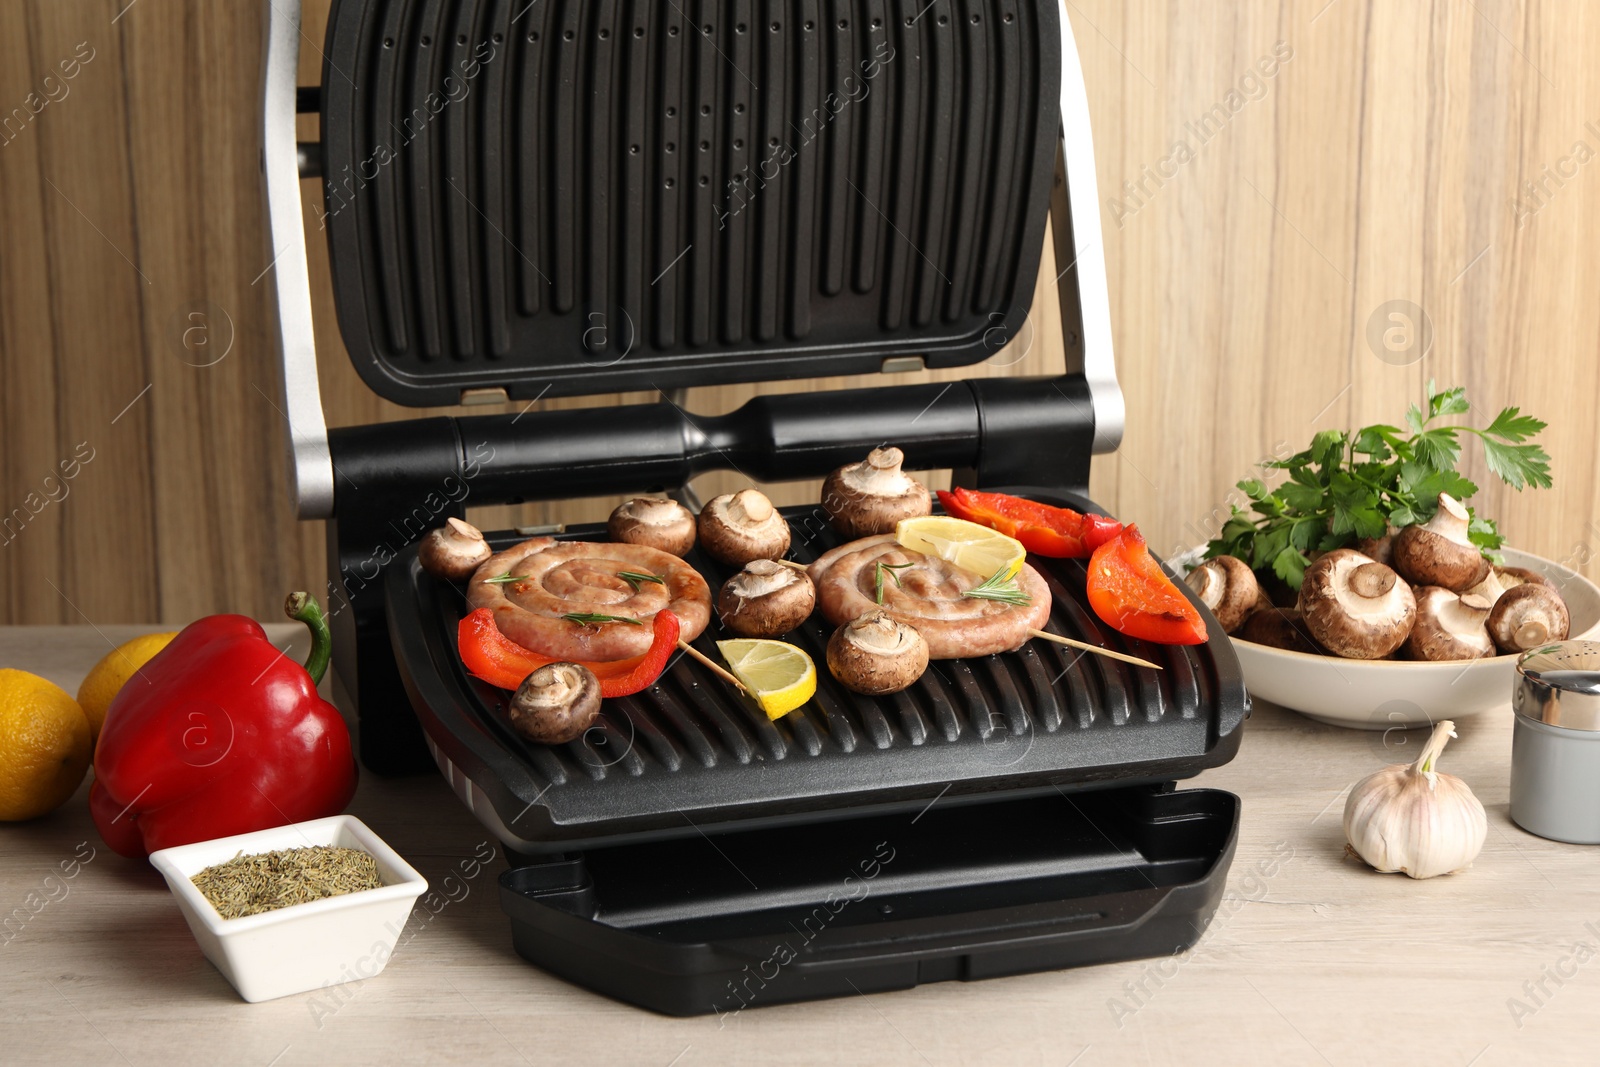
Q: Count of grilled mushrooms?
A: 7